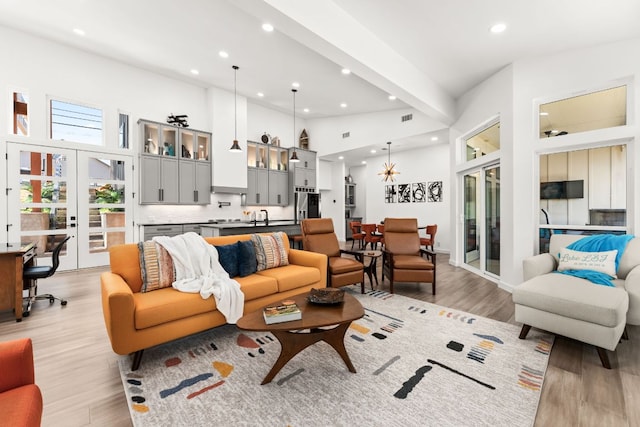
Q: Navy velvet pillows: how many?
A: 2